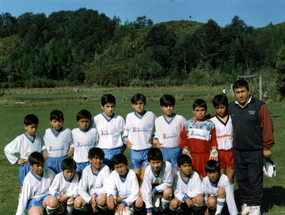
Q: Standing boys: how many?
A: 8